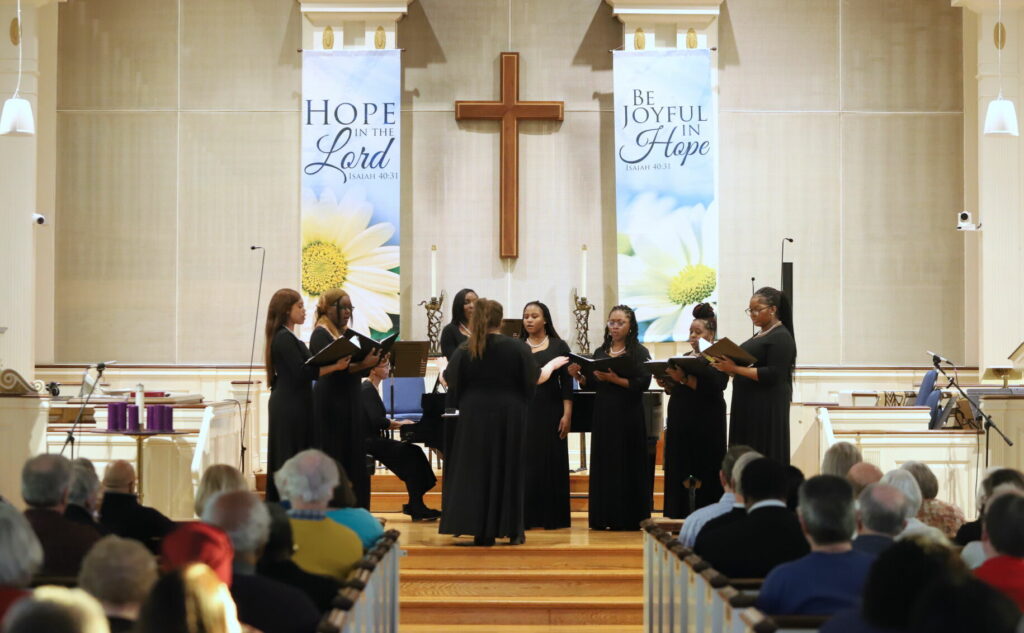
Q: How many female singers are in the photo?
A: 7